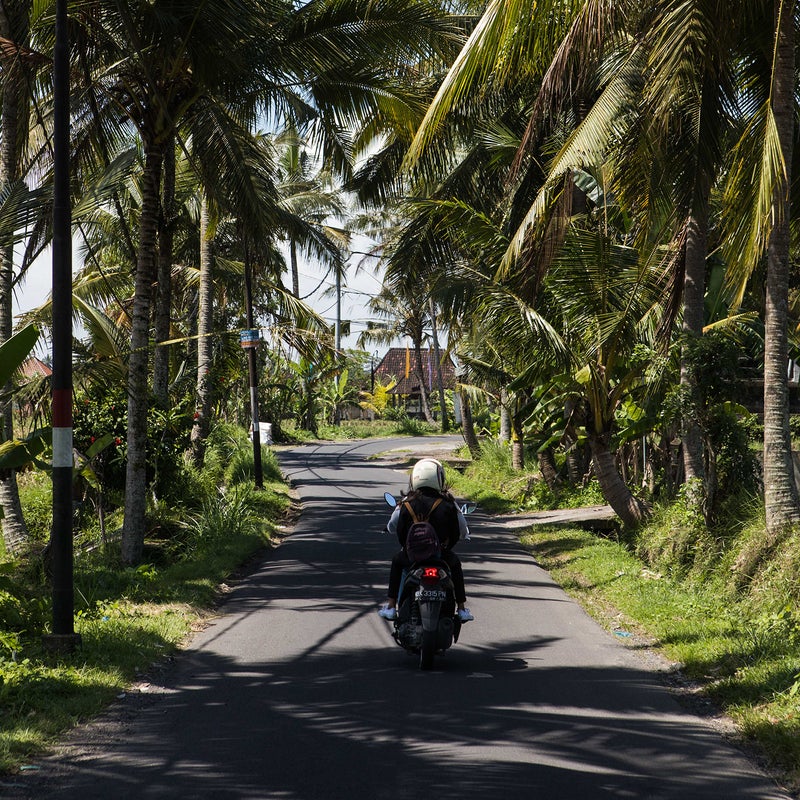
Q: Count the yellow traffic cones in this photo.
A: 0